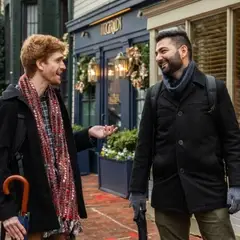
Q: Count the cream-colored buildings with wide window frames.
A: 1